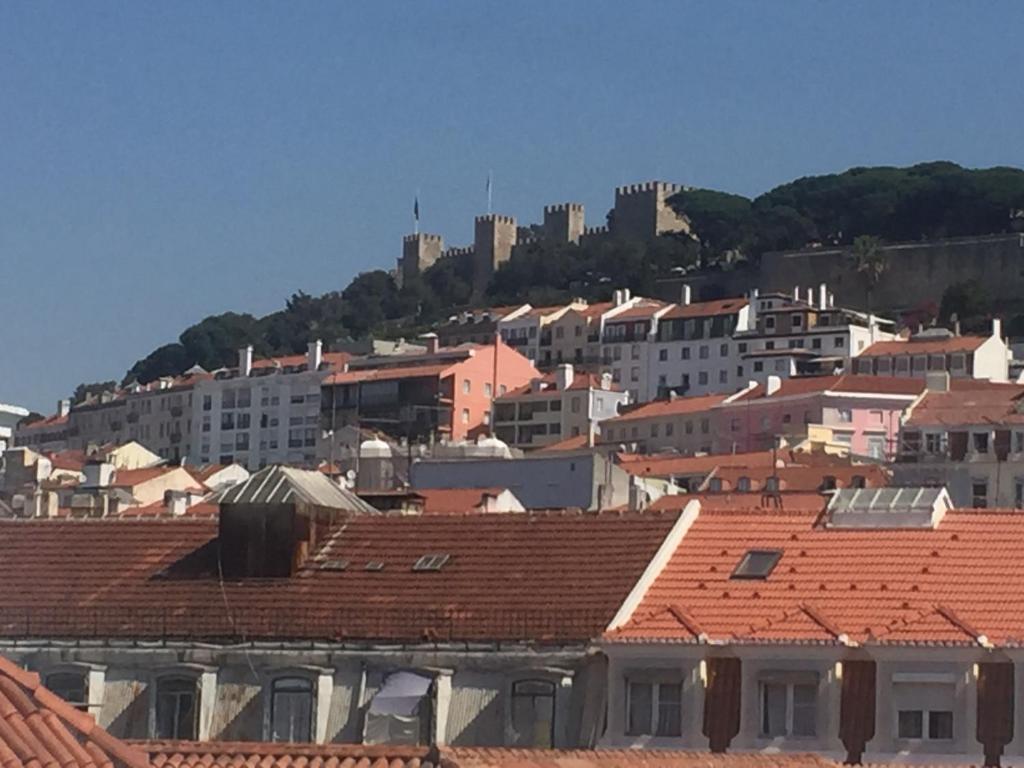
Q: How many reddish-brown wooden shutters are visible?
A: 3